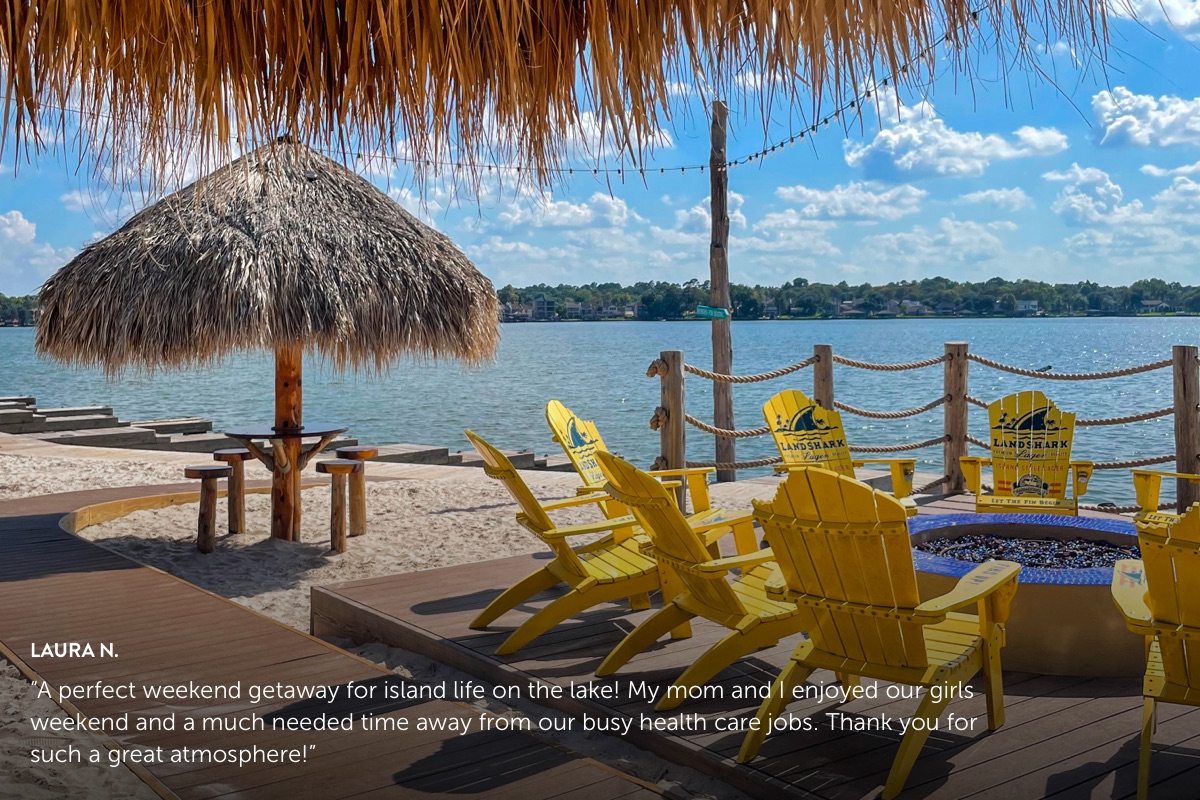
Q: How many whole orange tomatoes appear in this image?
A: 0